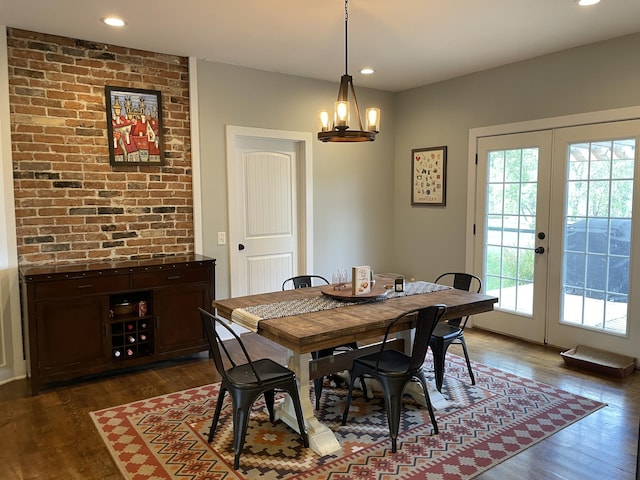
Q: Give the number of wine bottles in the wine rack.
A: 6